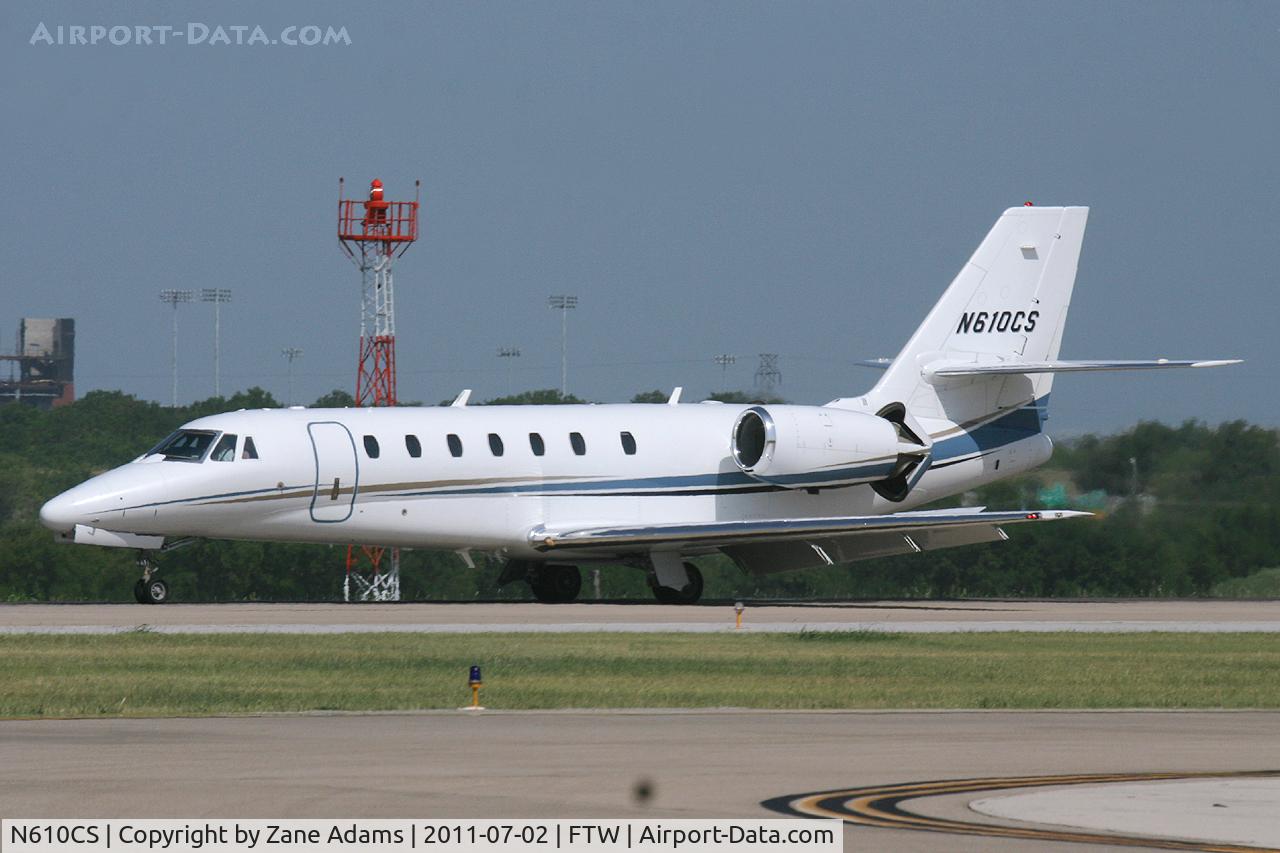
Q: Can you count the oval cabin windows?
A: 7